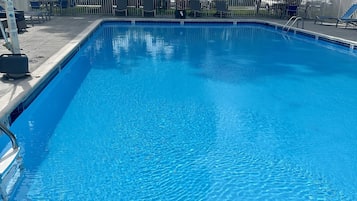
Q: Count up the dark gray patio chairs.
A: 4